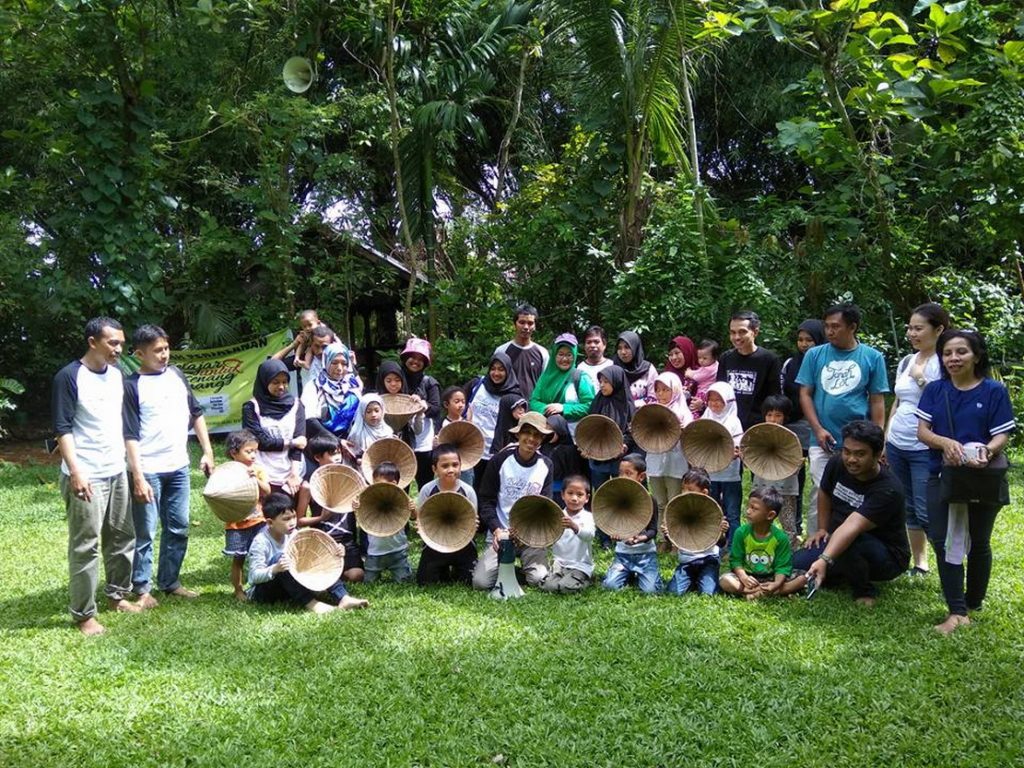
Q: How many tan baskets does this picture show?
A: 15